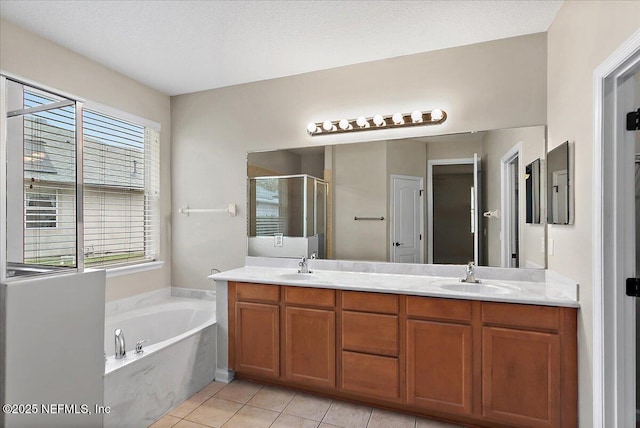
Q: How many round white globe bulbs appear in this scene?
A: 8